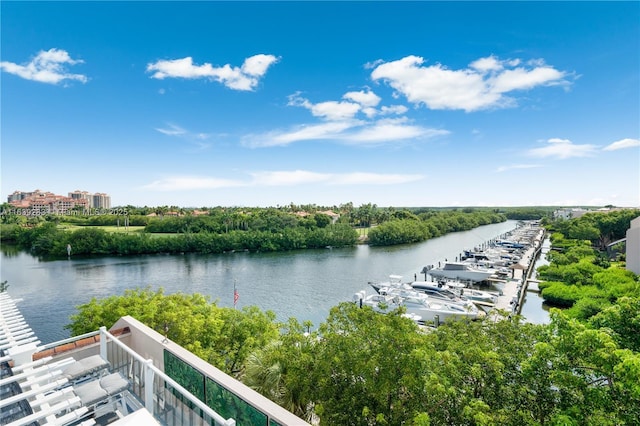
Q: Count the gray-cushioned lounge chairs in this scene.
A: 2